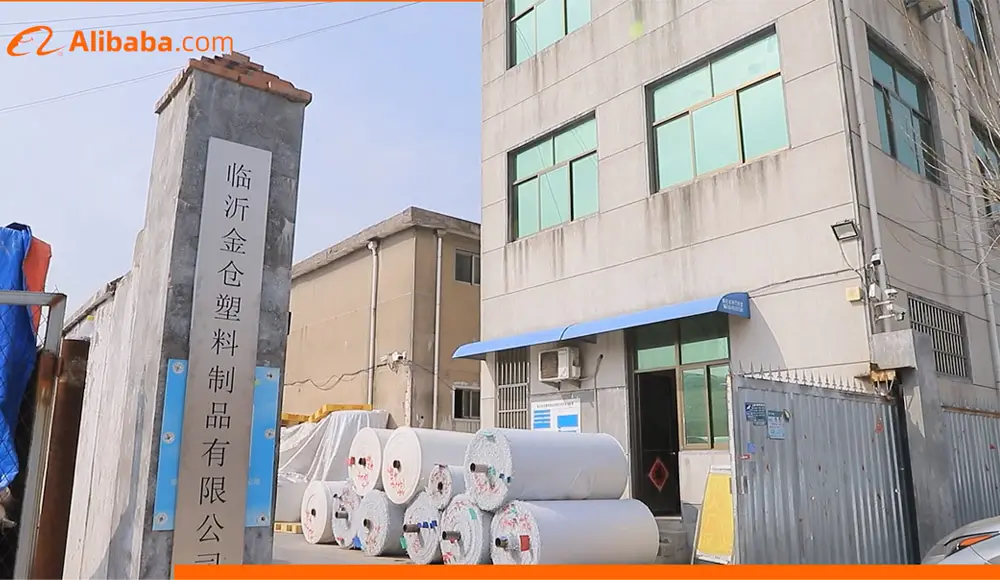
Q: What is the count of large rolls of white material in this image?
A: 10